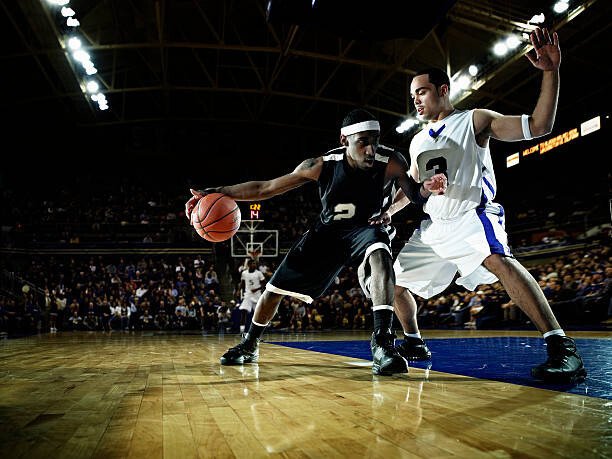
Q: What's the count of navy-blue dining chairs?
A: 0